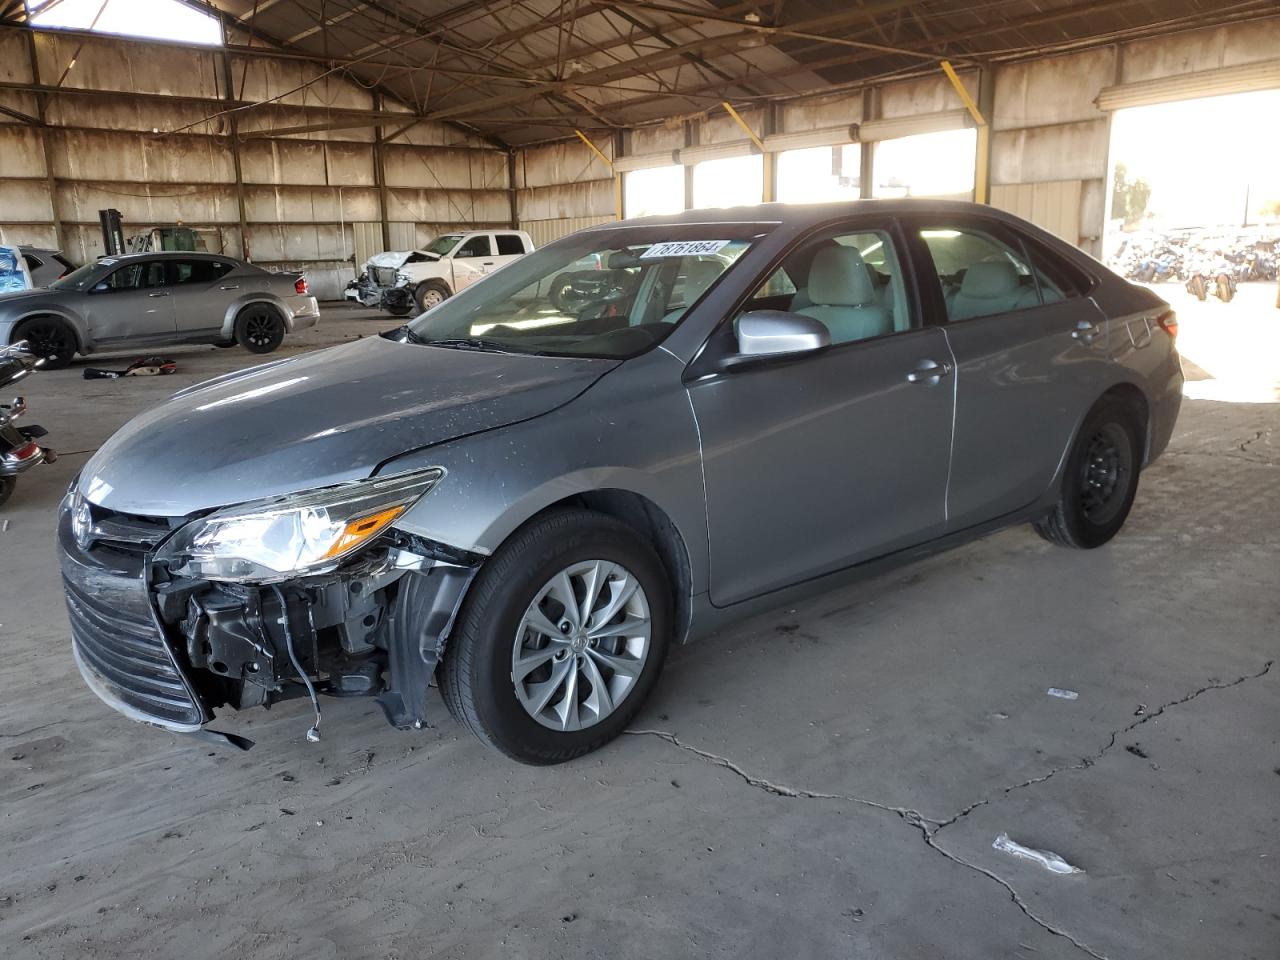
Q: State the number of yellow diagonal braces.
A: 3